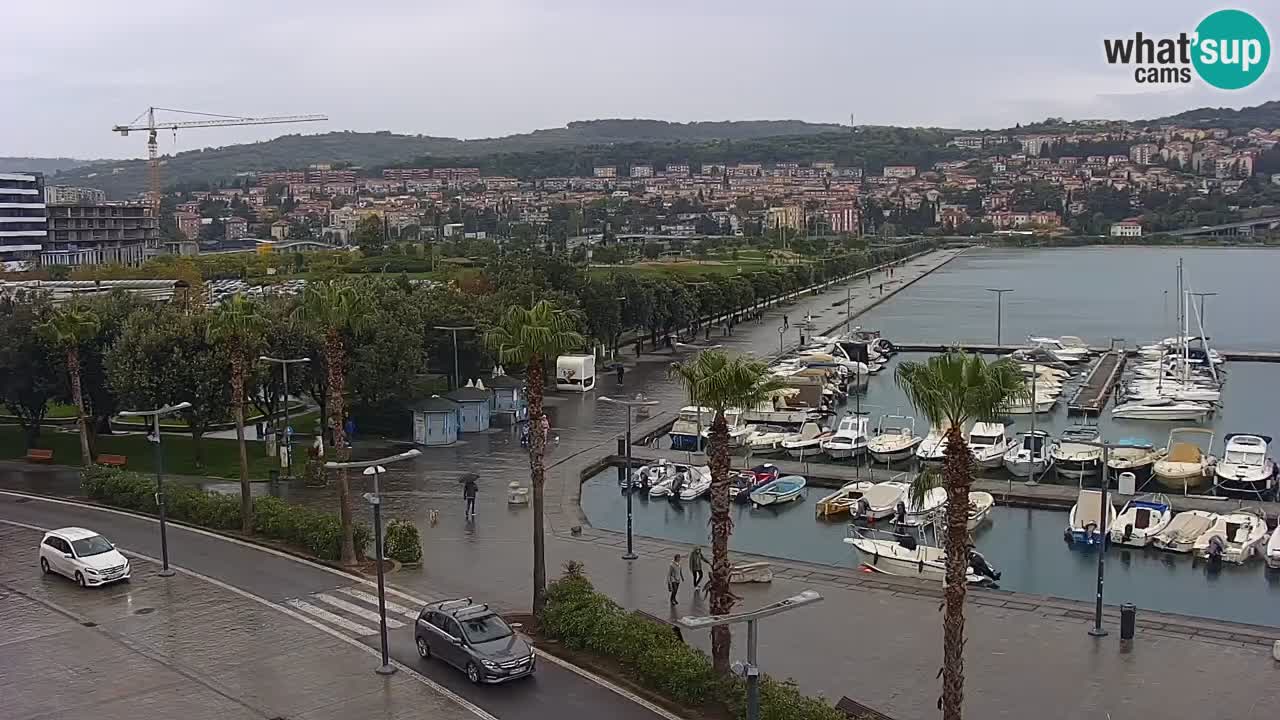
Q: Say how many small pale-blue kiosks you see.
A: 3